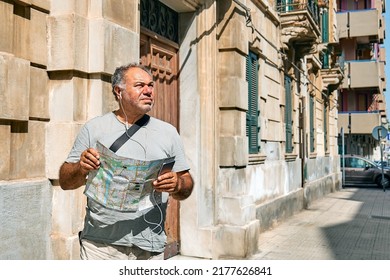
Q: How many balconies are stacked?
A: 3